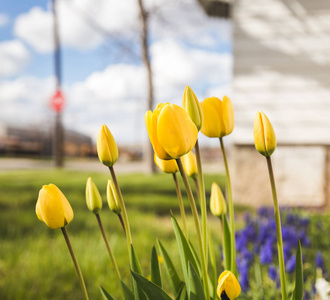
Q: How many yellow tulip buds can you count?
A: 12